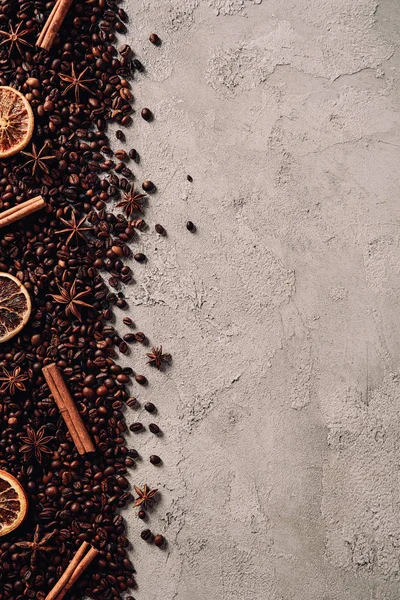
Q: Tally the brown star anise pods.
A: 11